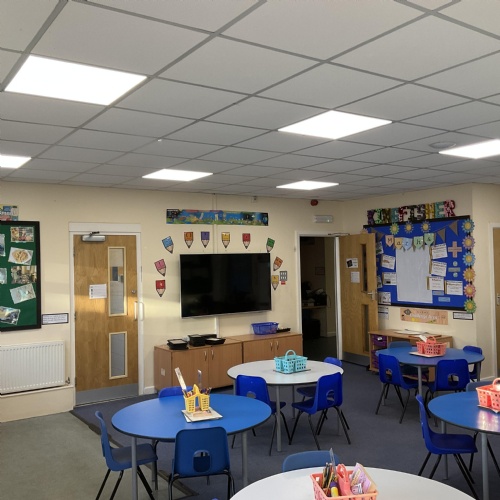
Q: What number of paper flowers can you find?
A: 9